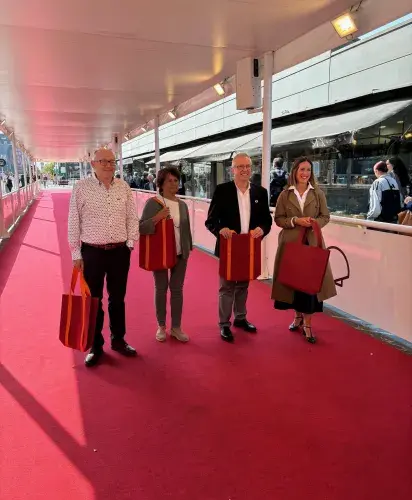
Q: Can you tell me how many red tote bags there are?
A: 4